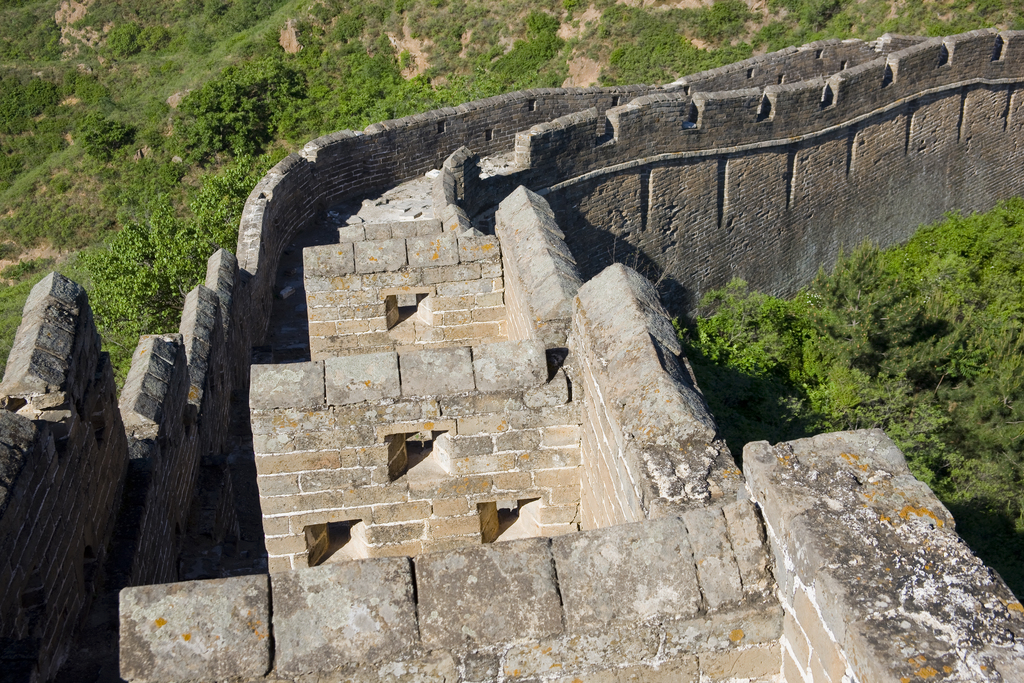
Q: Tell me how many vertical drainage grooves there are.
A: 7